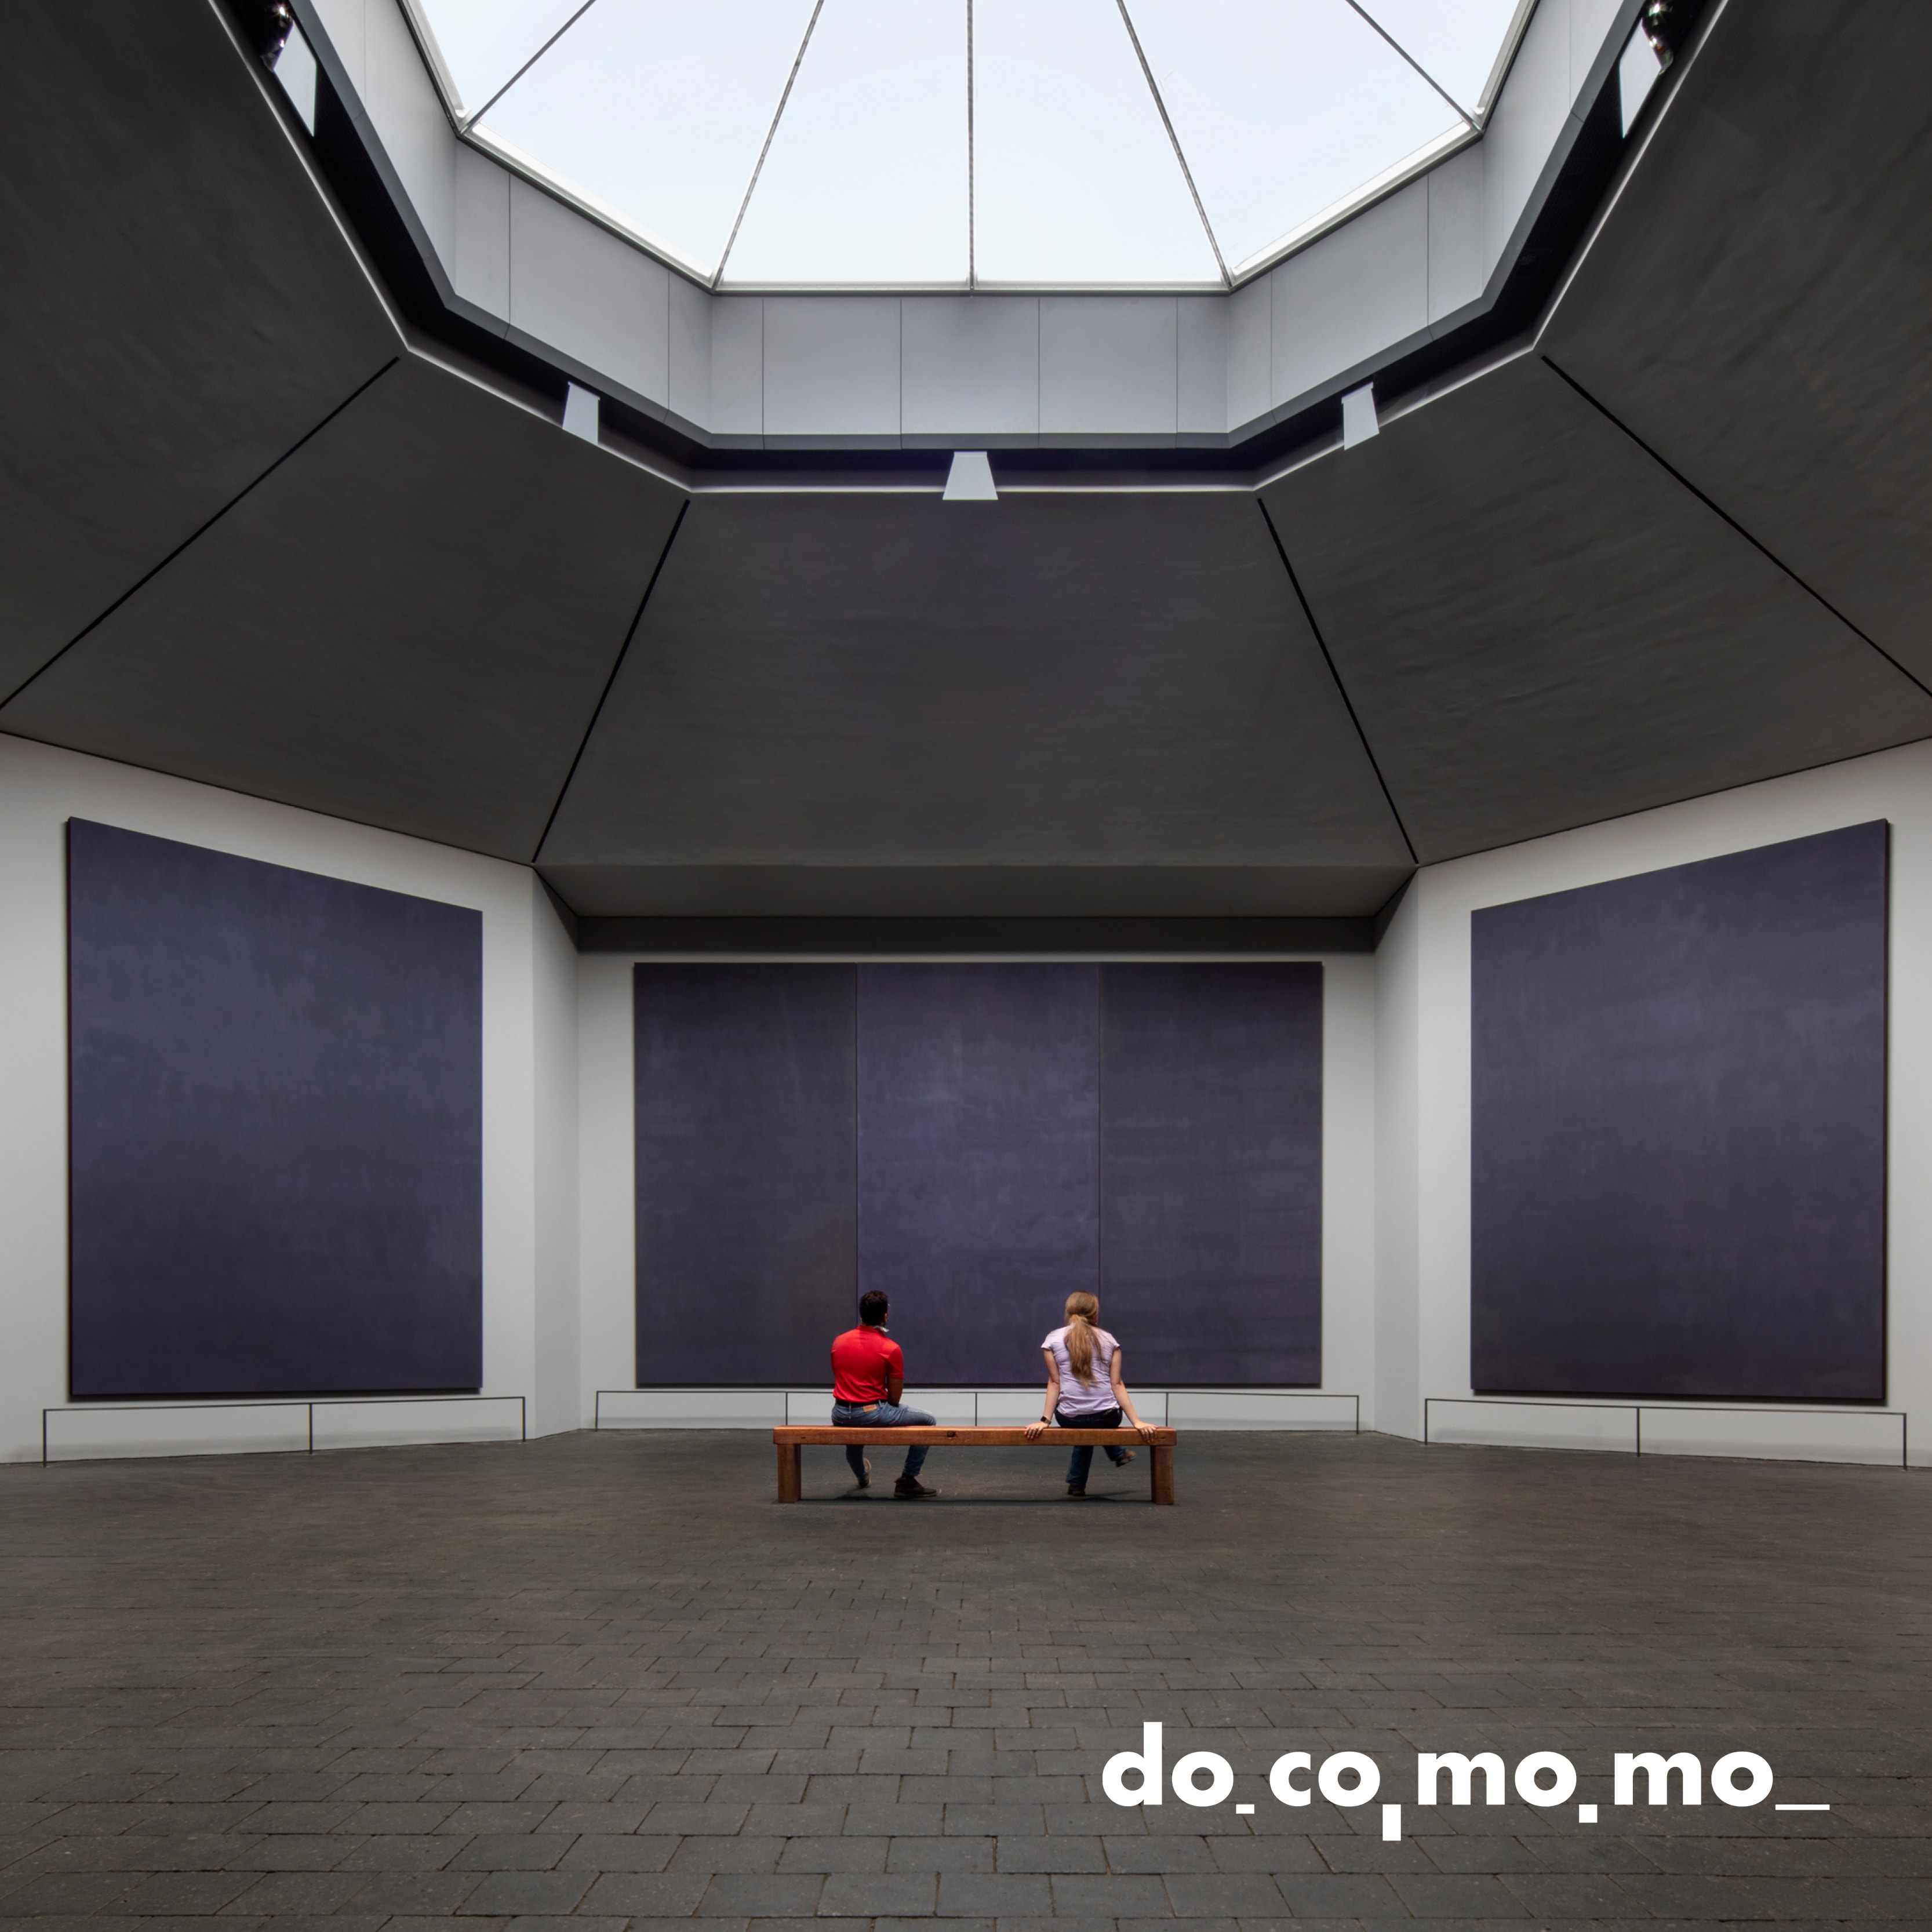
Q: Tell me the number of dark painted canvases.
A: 5